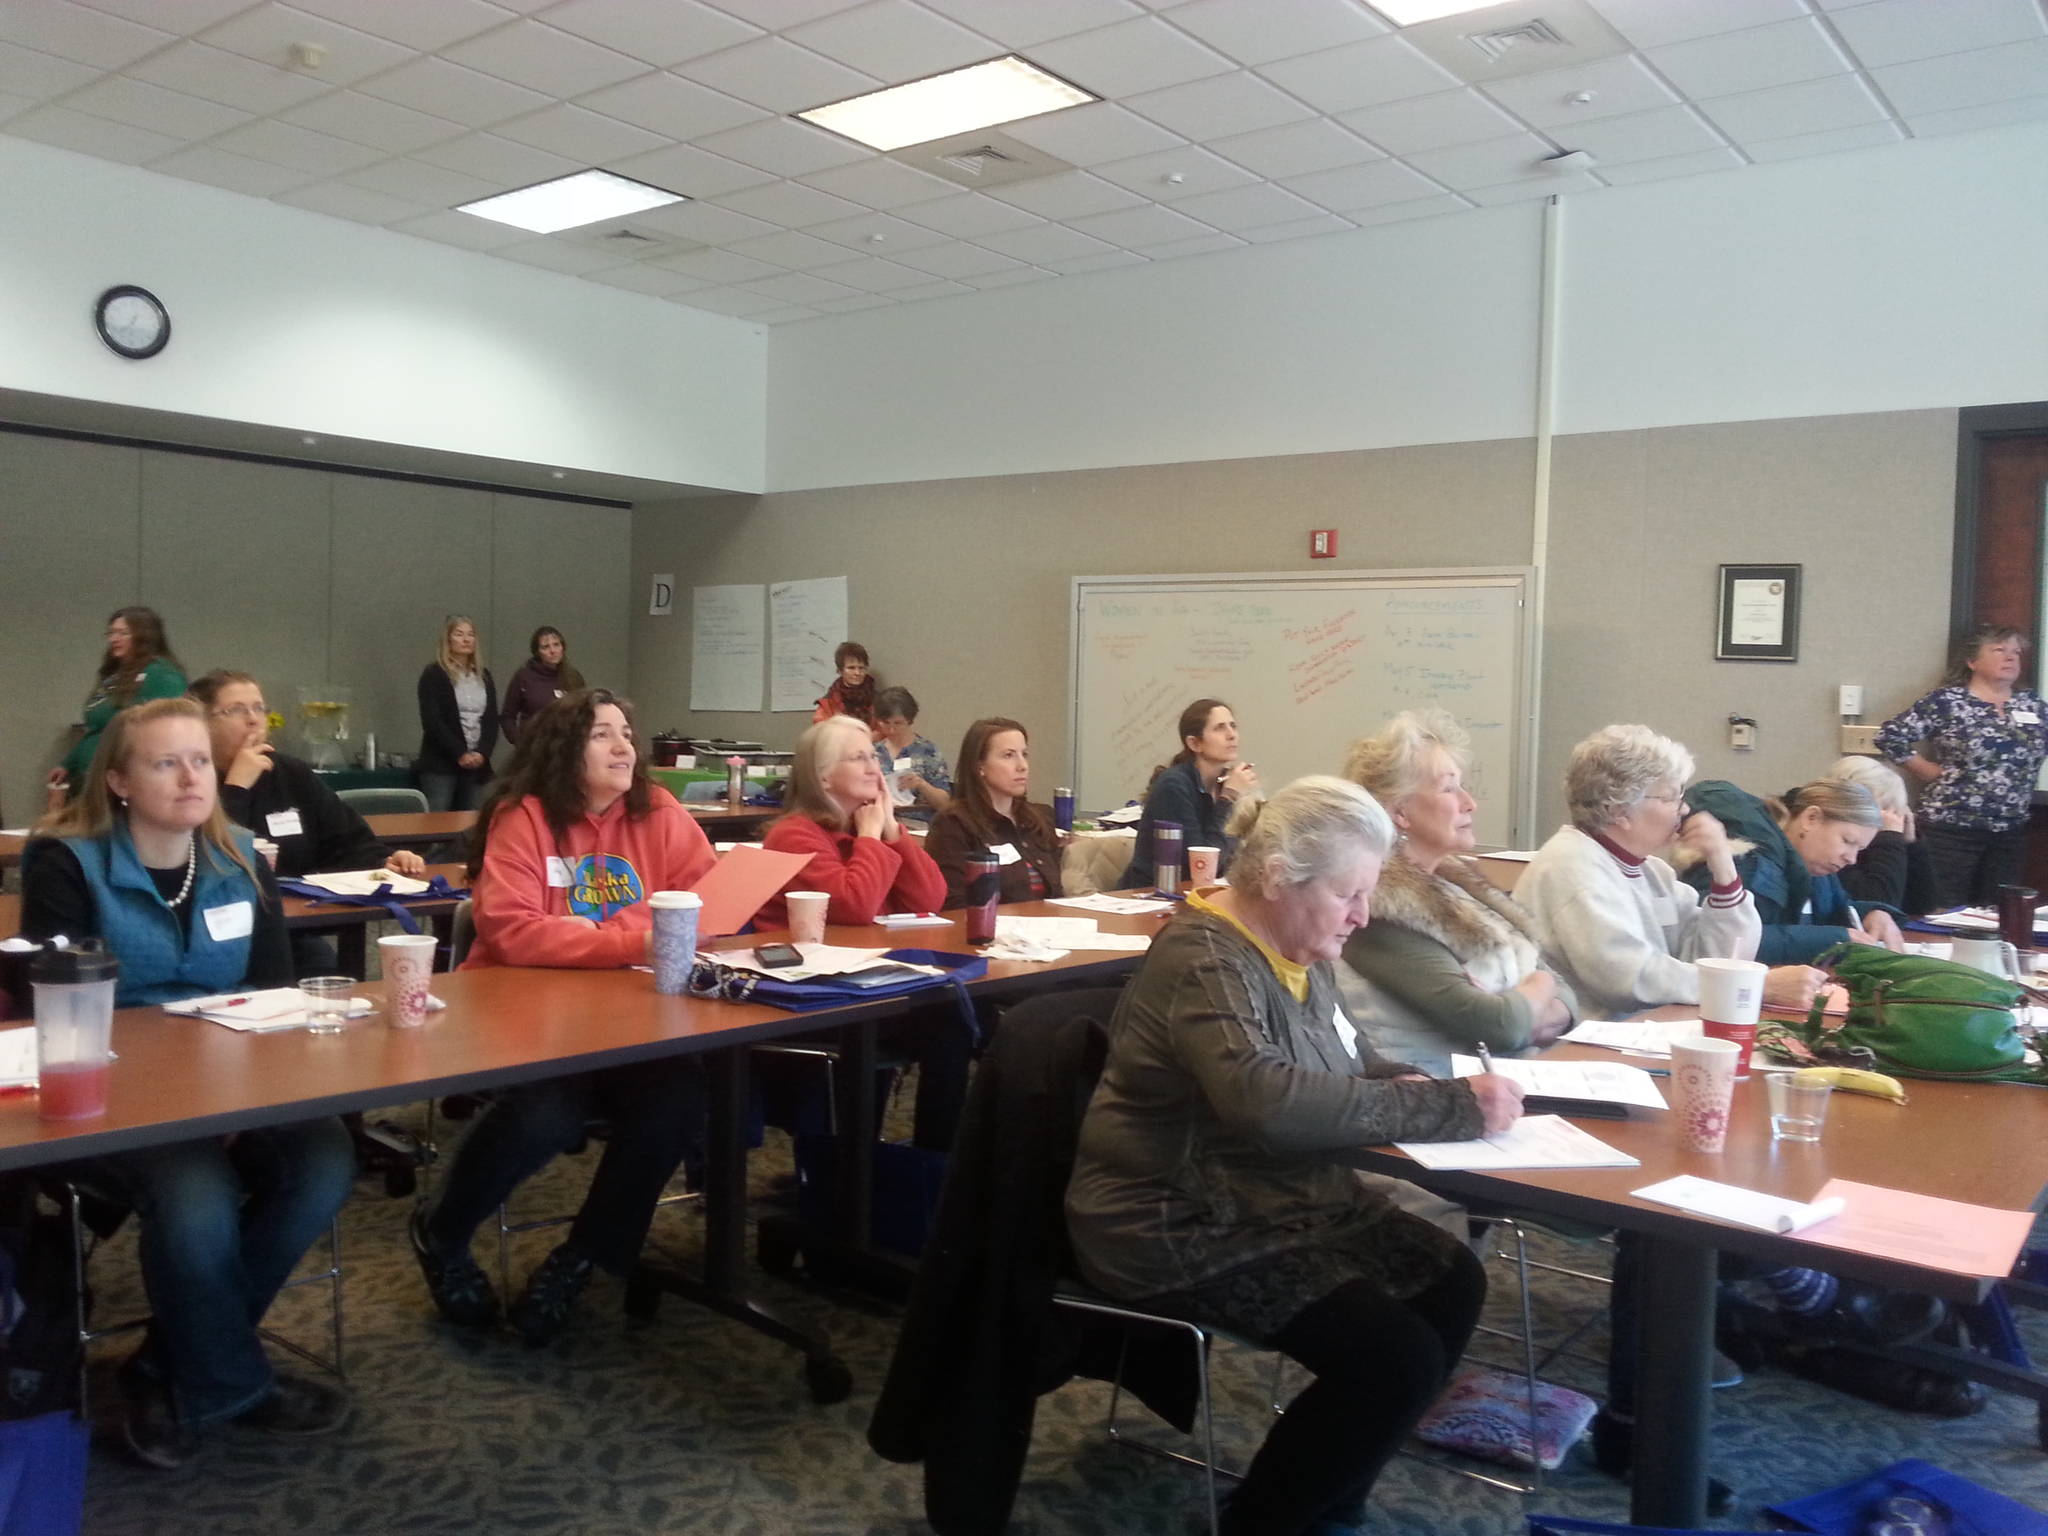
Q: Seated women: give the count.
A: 12